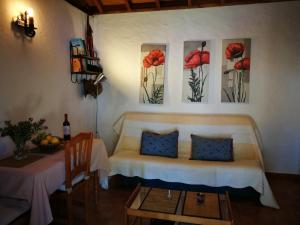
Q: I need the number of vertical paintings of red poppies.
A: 3